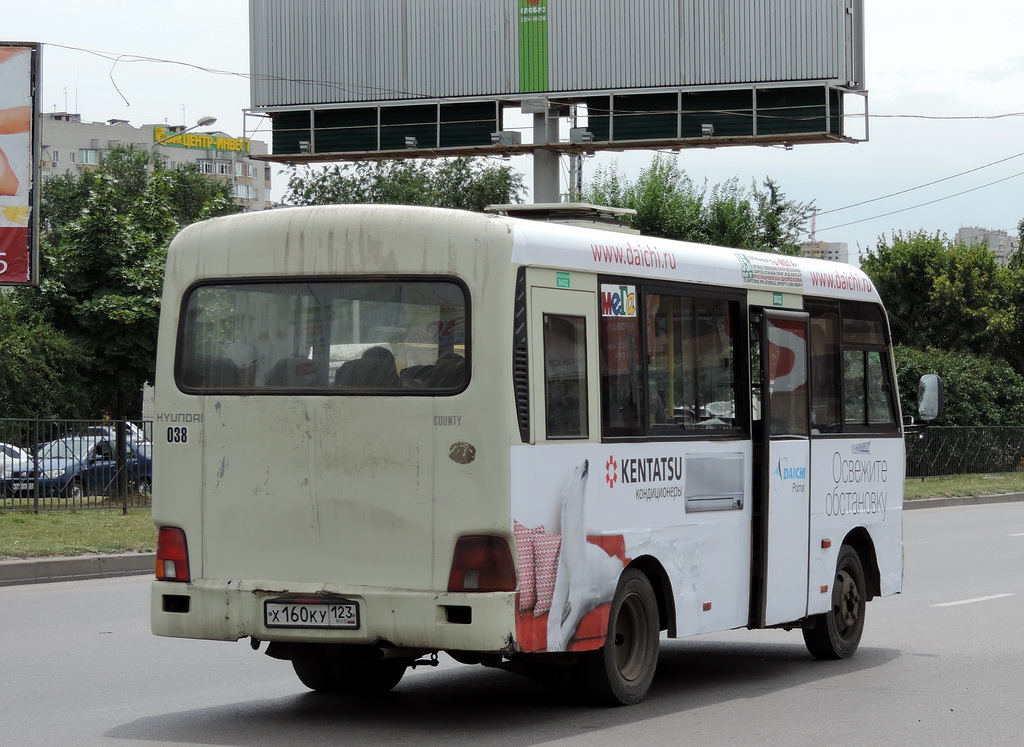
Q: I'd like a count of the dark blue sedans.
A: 1